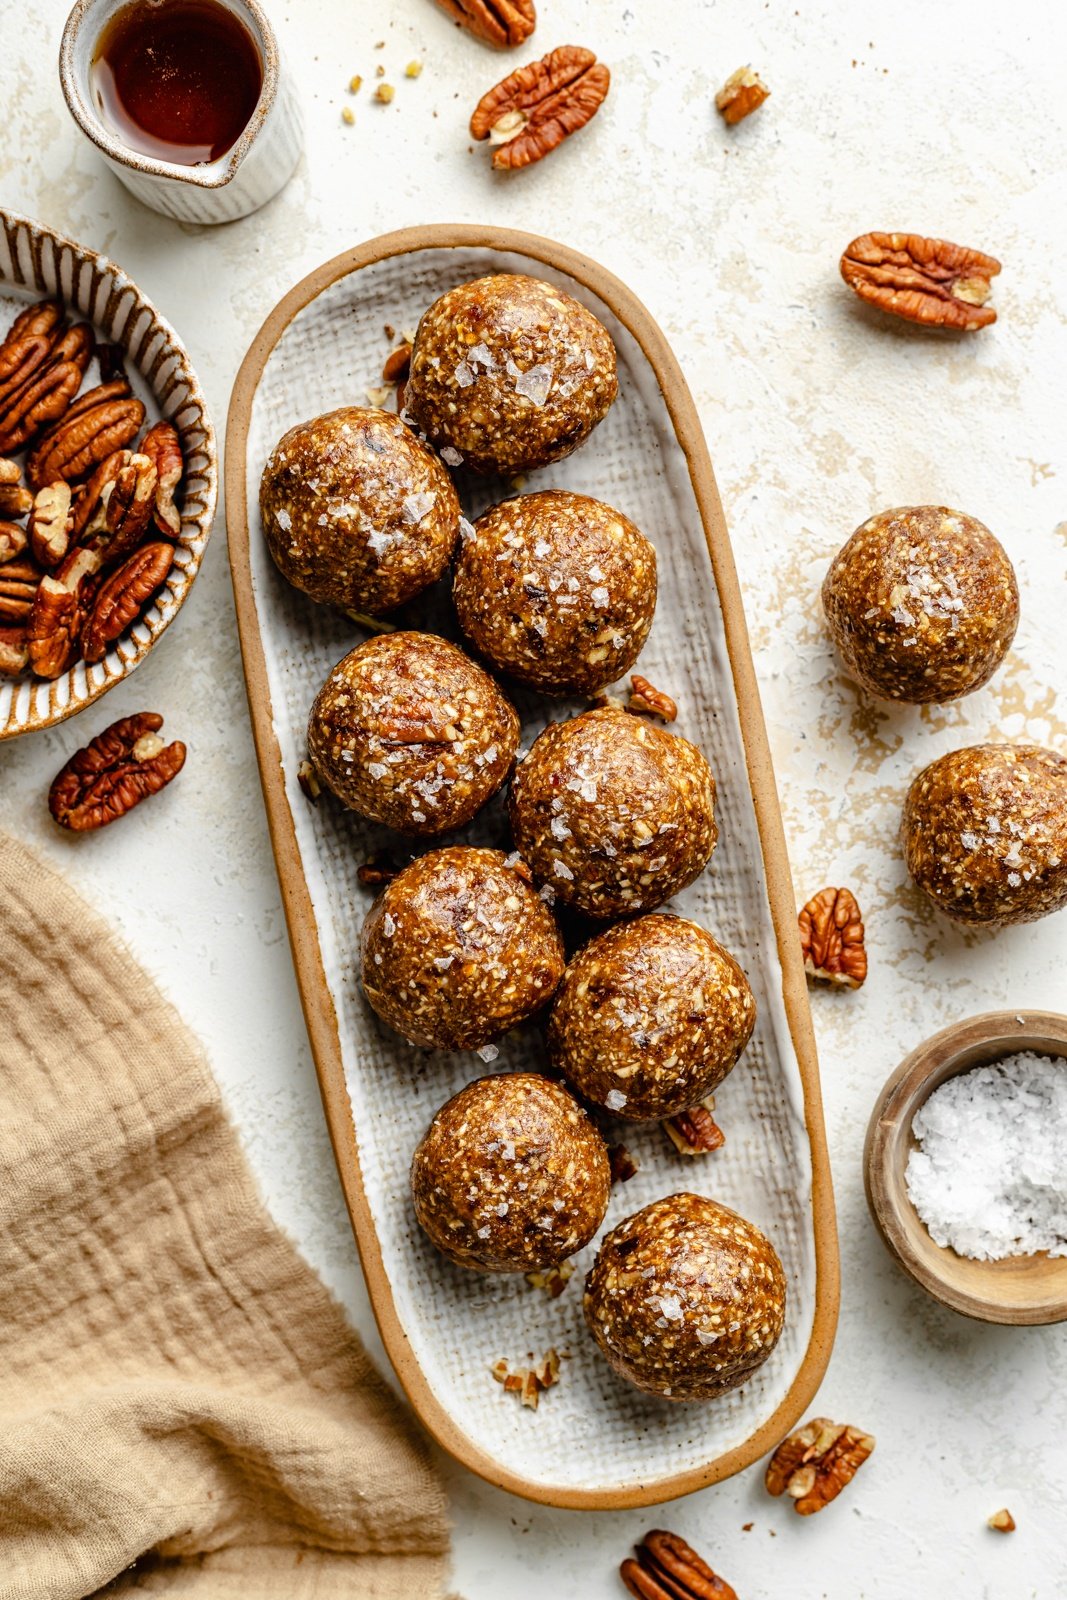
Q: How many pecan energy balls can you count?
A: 11